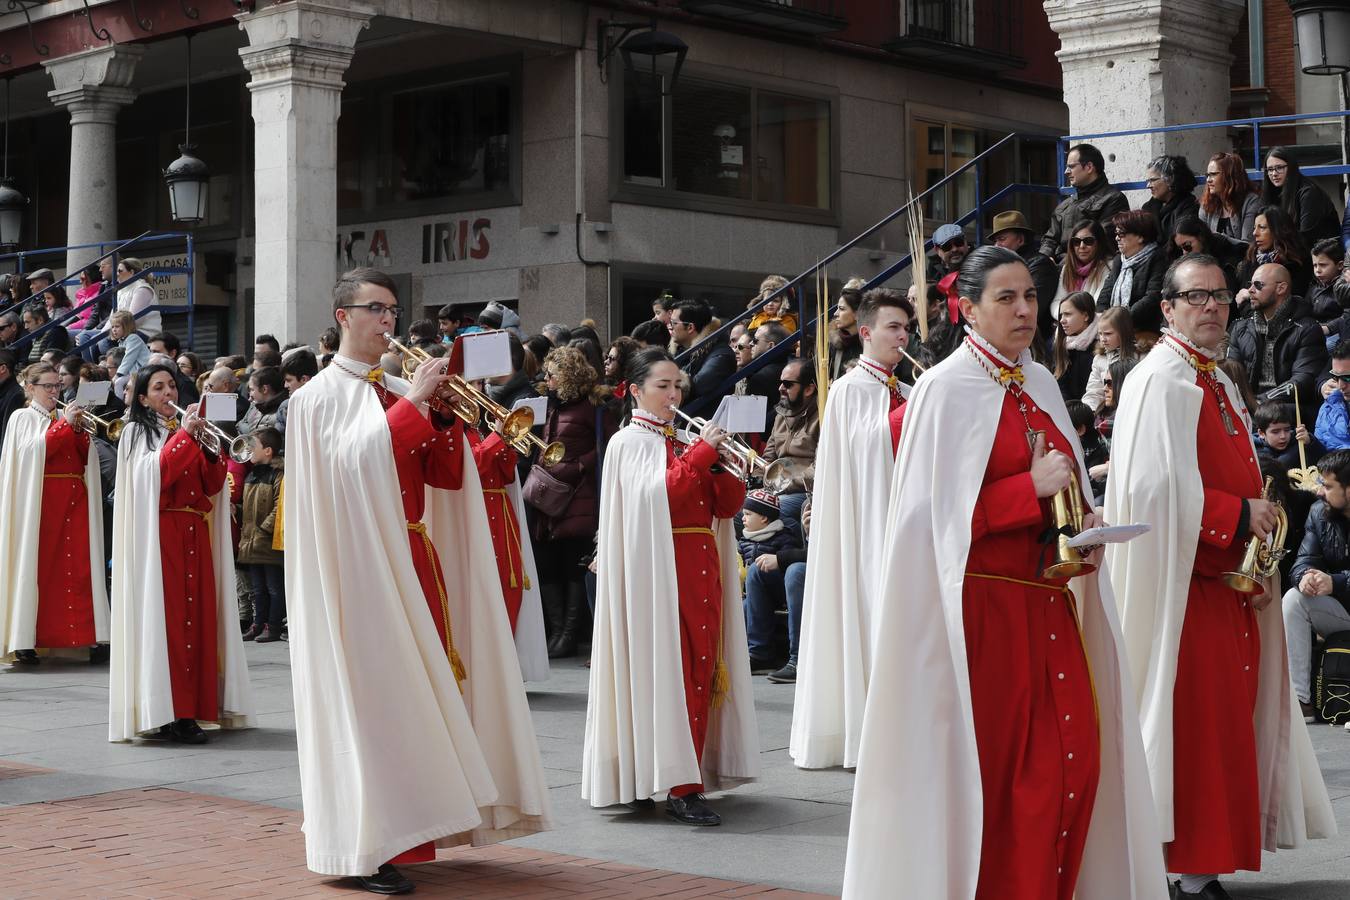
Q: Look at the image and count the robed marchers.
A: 8